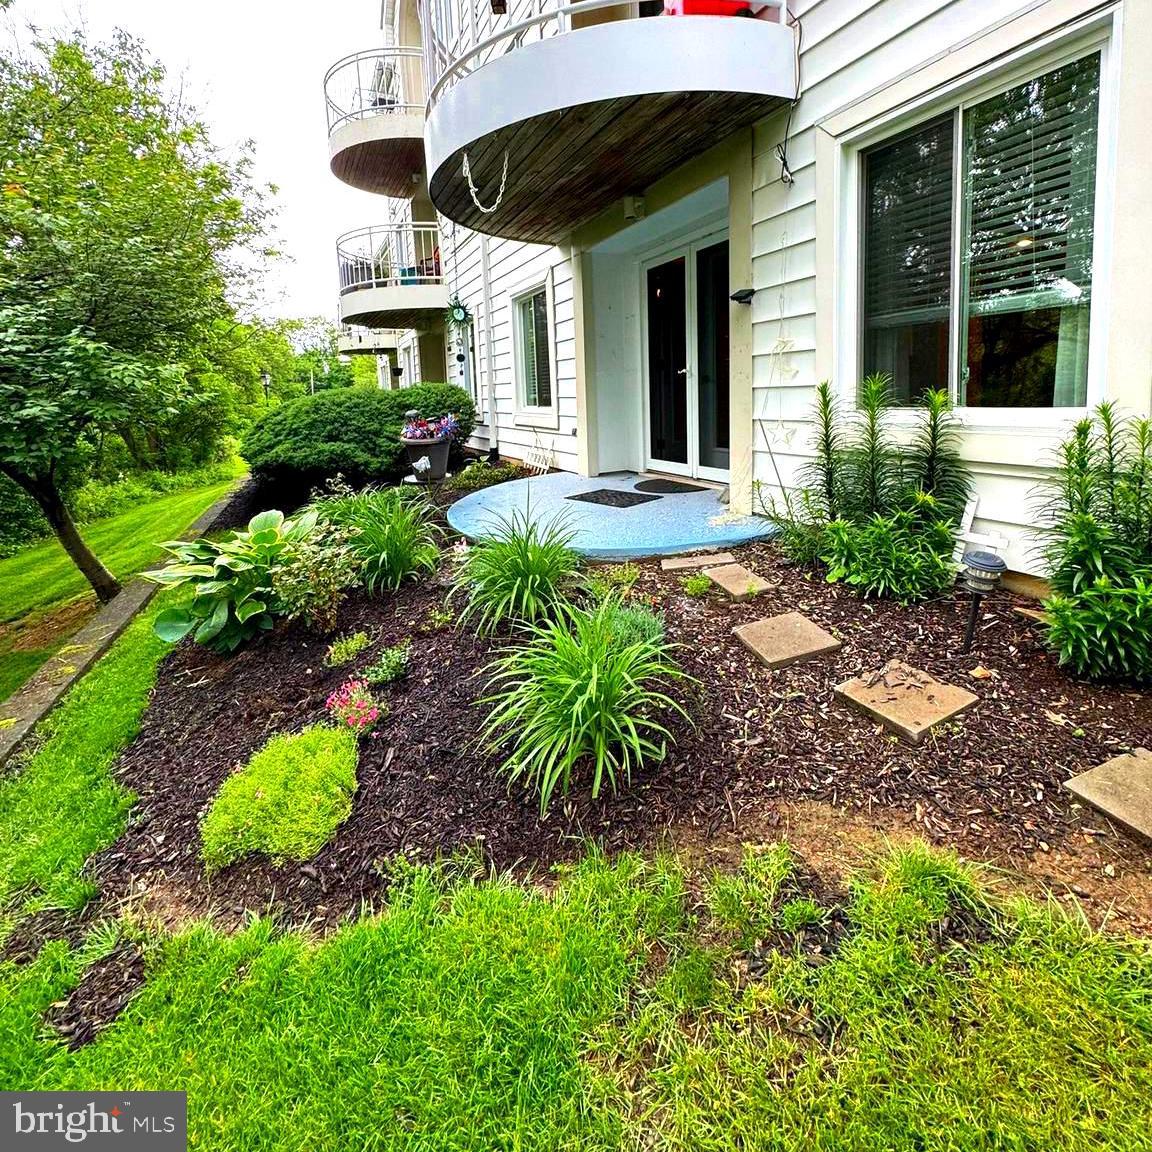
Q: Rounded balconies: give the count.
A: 4